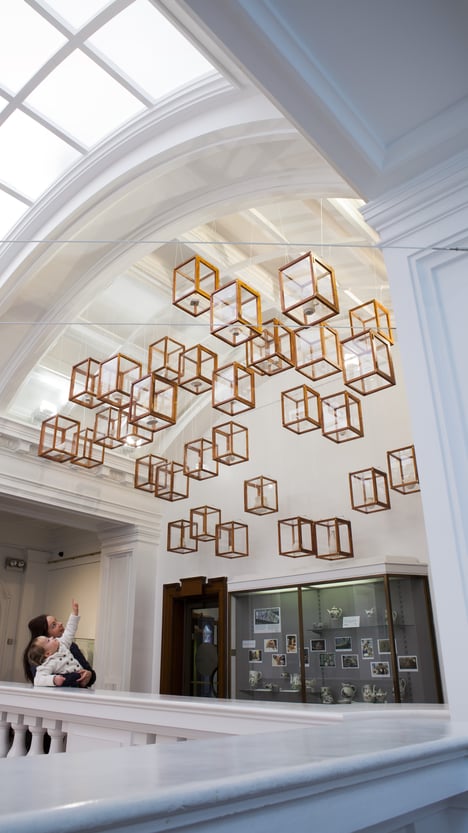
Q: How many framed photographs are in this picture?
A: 14